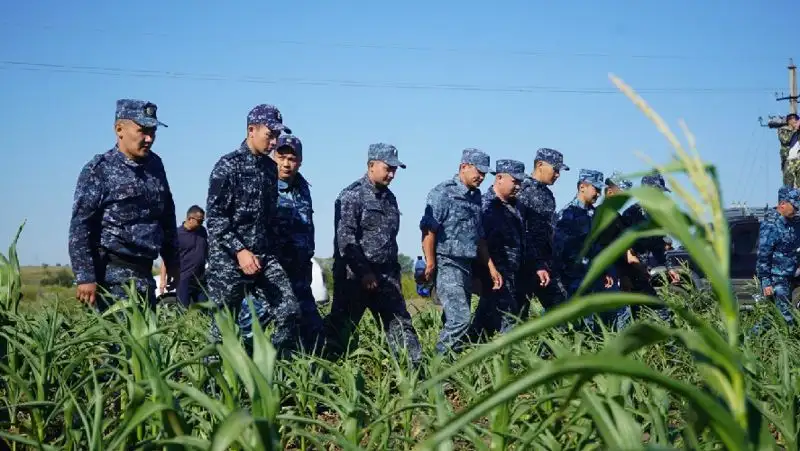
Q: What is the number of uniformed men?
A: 11